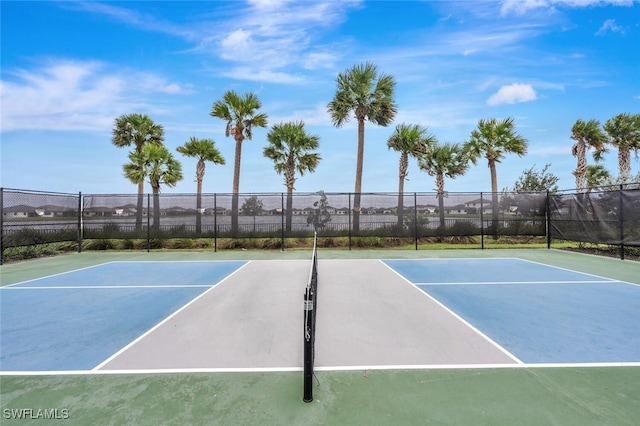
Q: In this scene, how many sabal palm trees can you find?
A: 12